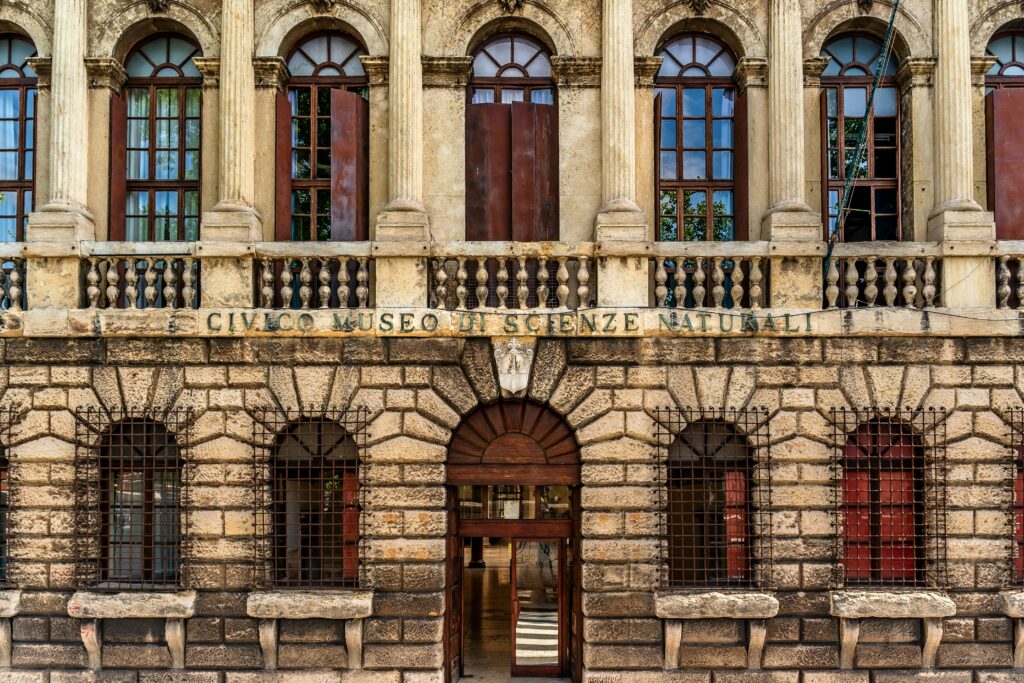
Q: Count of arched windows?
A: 11